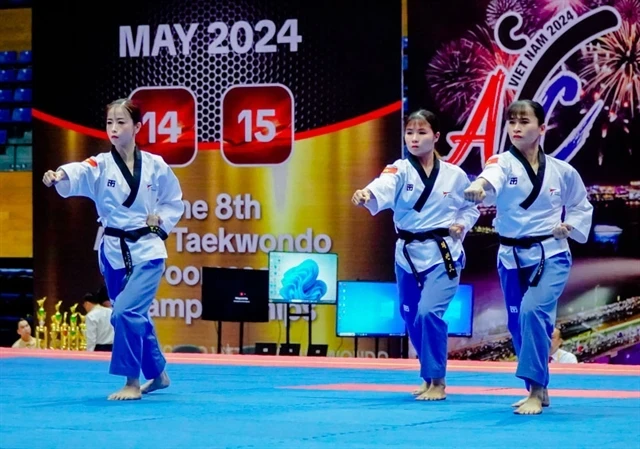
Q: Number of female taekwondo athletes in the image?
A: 3